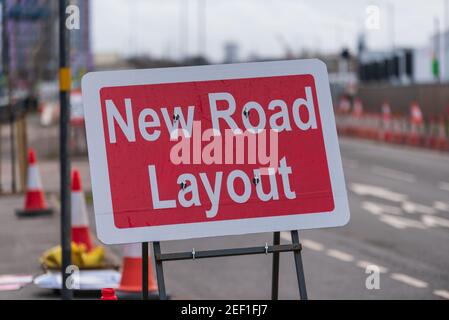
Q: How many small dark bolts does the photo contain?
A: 4